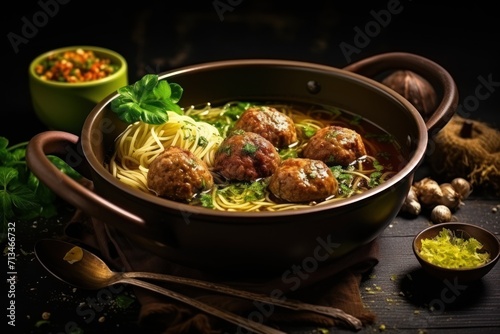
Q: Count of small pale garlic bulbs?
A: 5